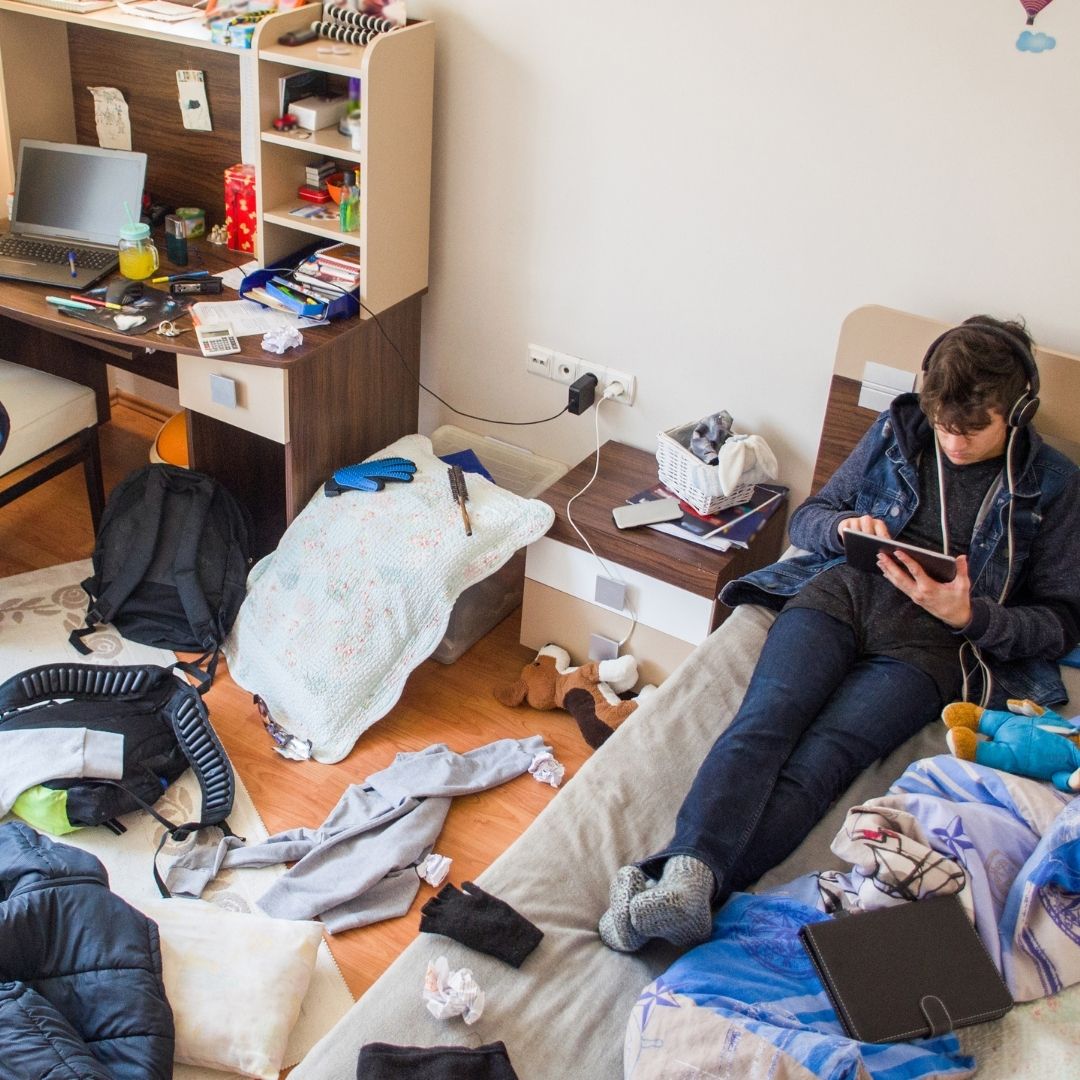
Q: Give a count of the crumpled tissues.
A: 4